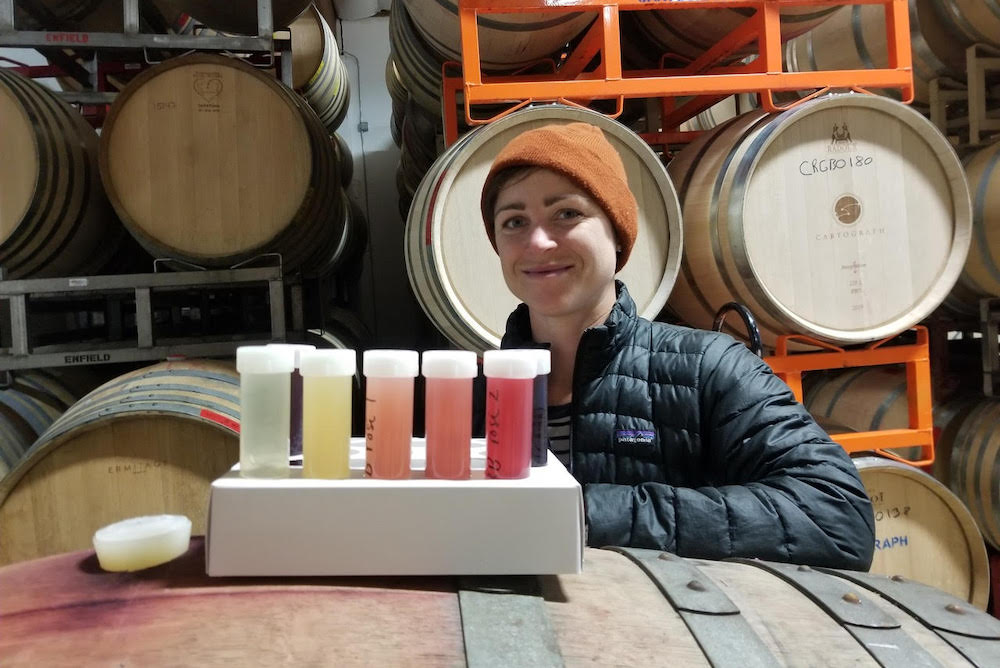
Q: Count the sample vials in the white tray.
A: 7